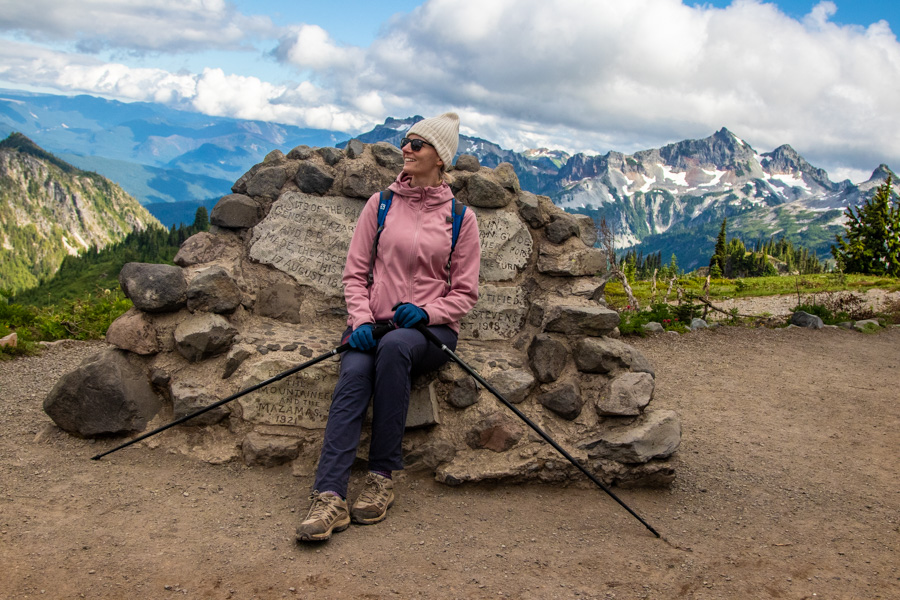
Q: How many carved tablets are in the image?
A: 4